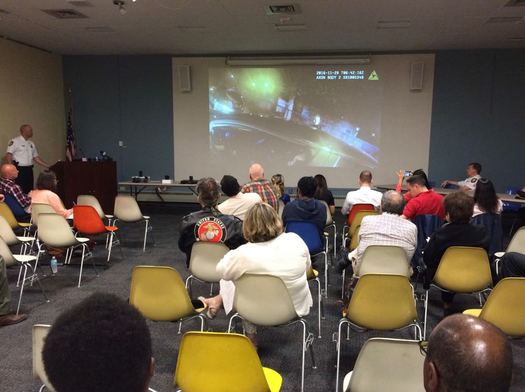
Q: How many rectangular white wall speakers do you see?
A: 2